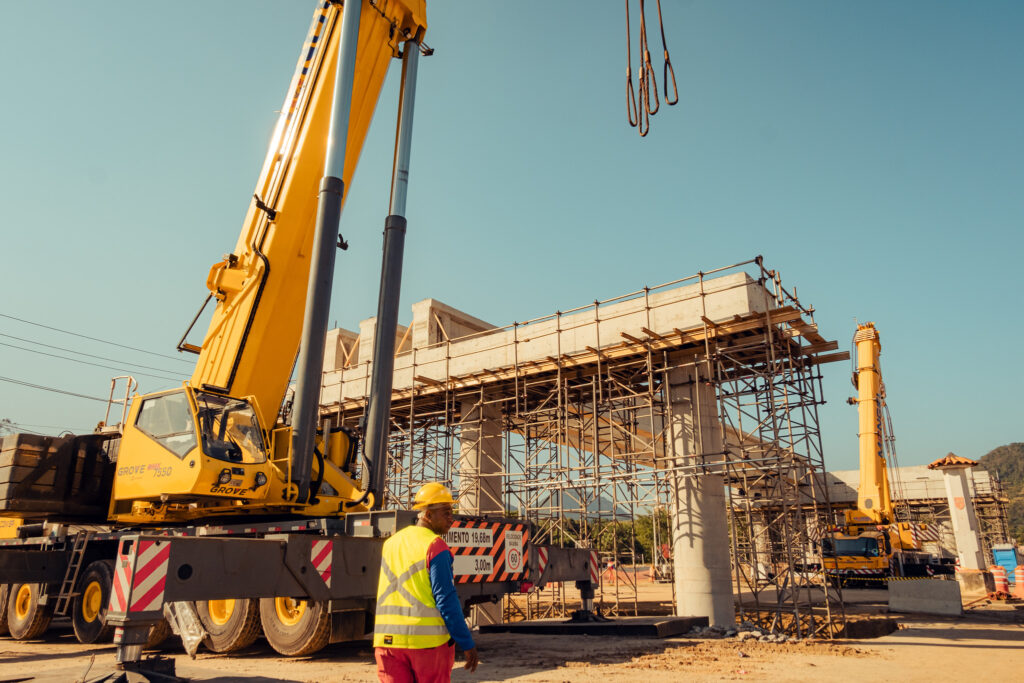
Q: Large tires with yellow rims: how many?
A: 4